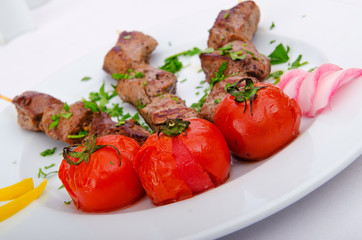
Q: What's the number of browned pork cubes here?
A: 9